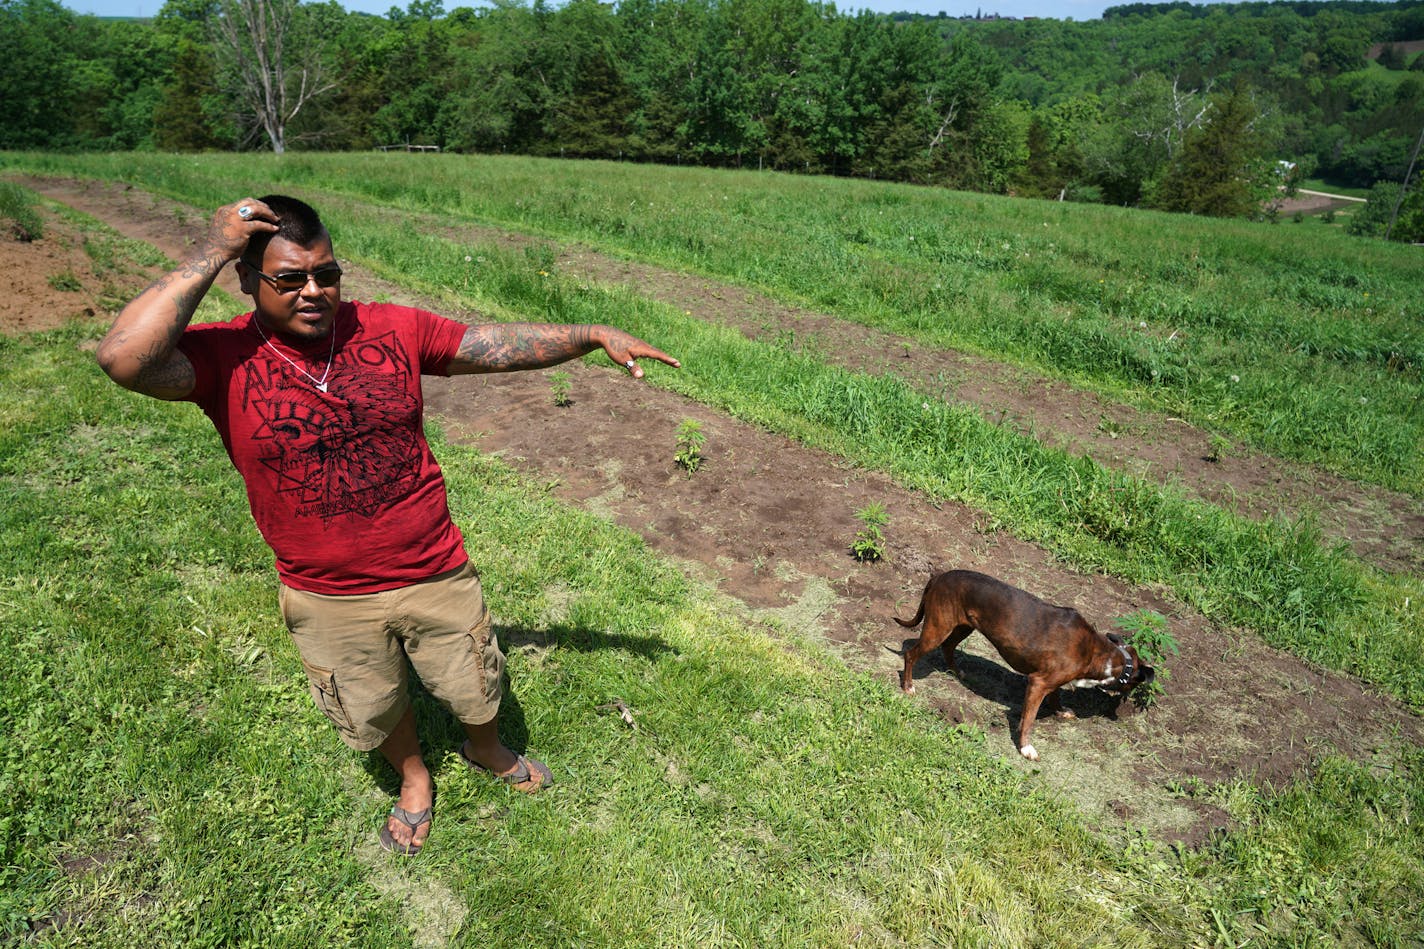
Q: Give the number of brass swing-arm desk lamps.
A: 0